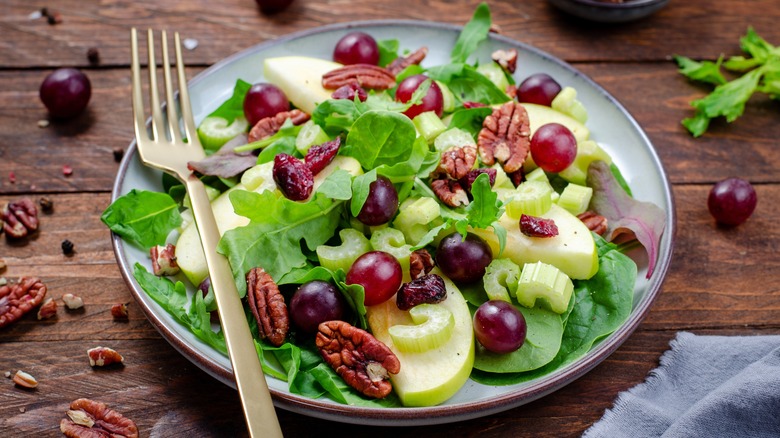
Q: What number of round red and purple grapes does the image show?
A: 14